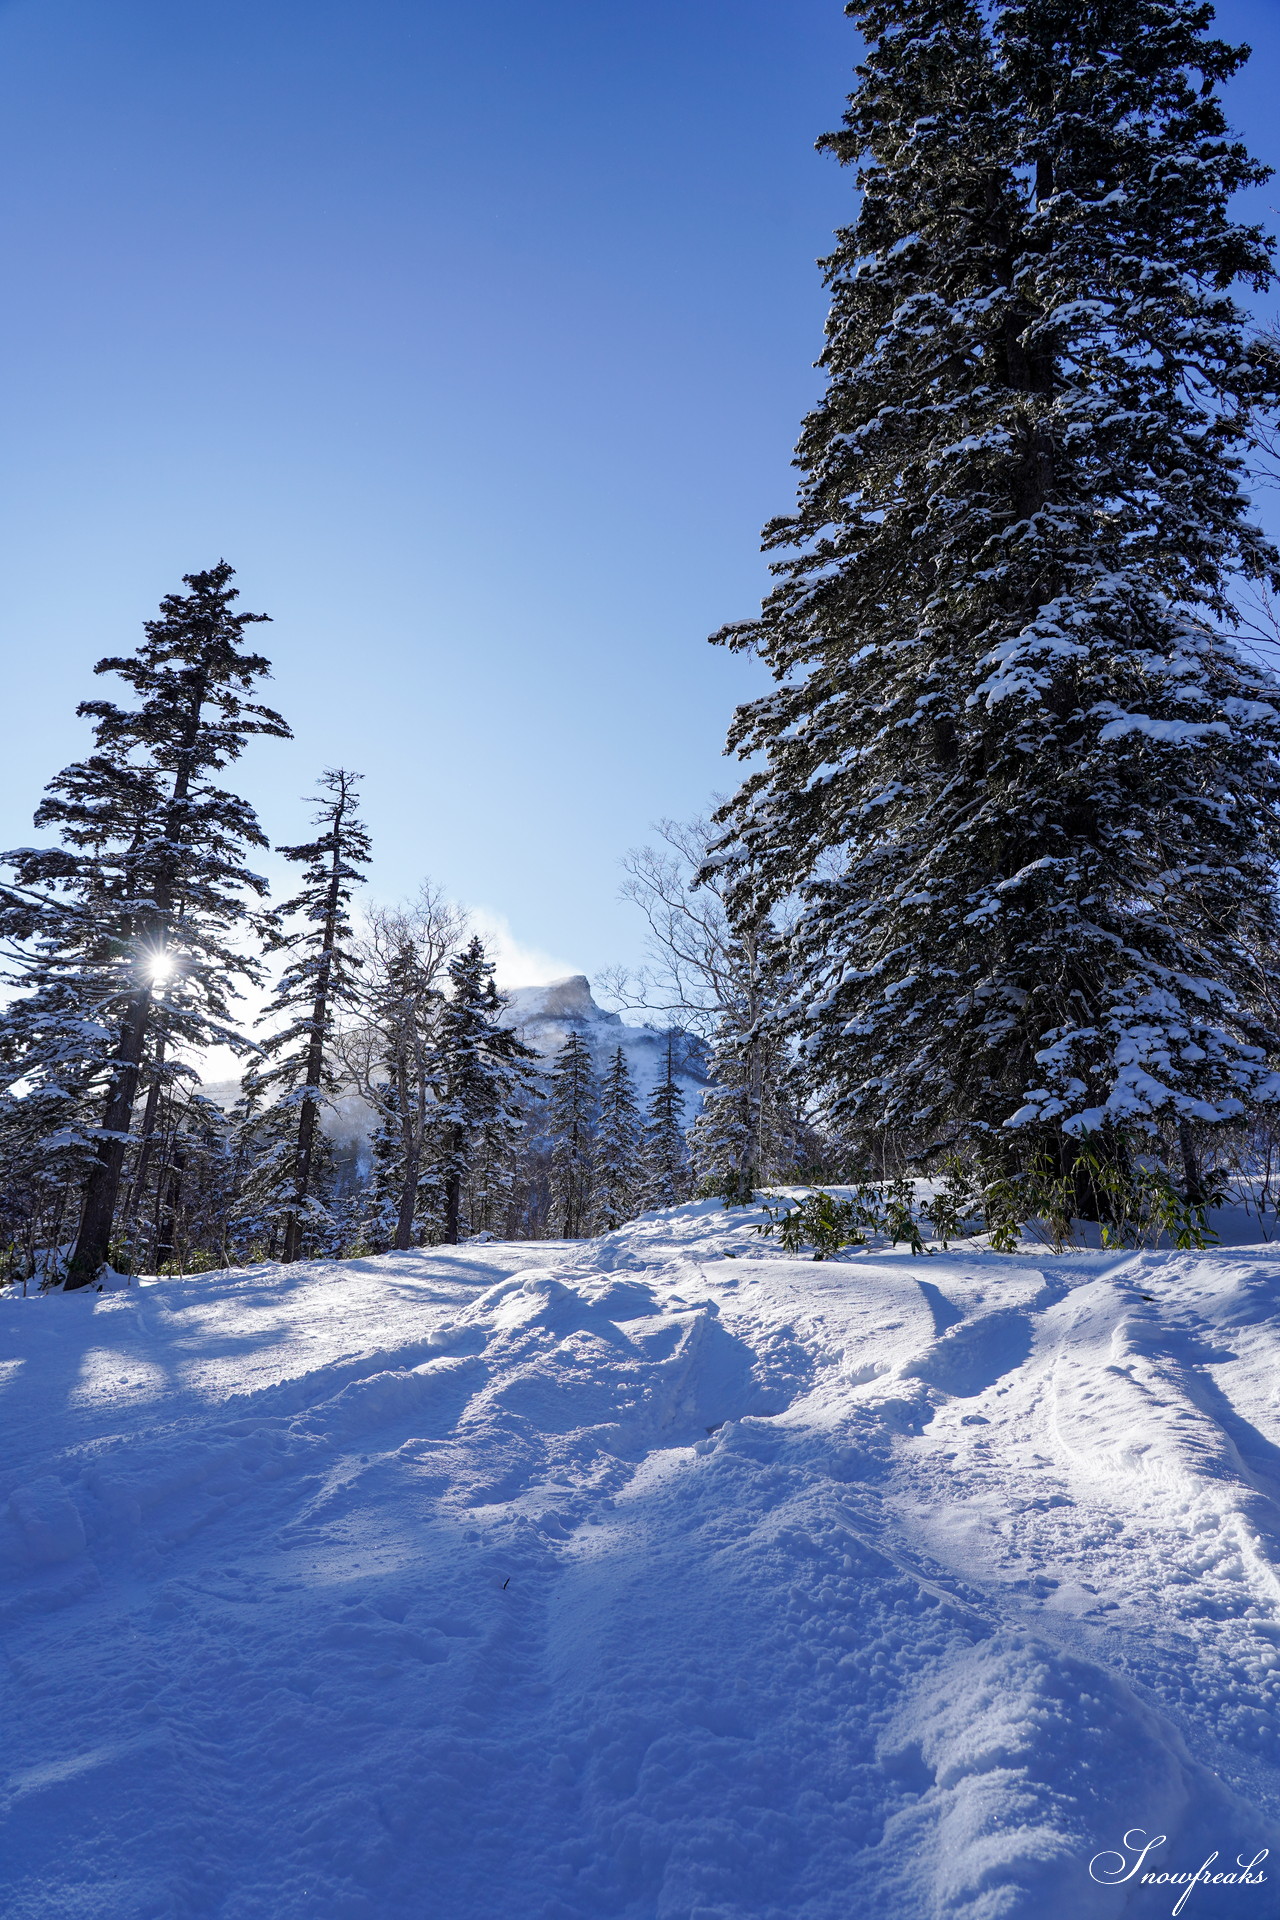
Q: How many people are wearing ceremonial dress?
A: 0